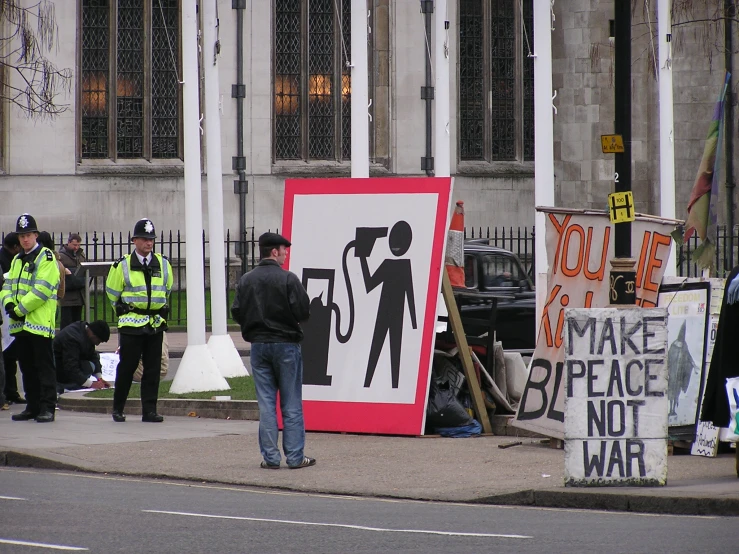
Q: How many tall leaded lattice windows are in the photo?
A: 3